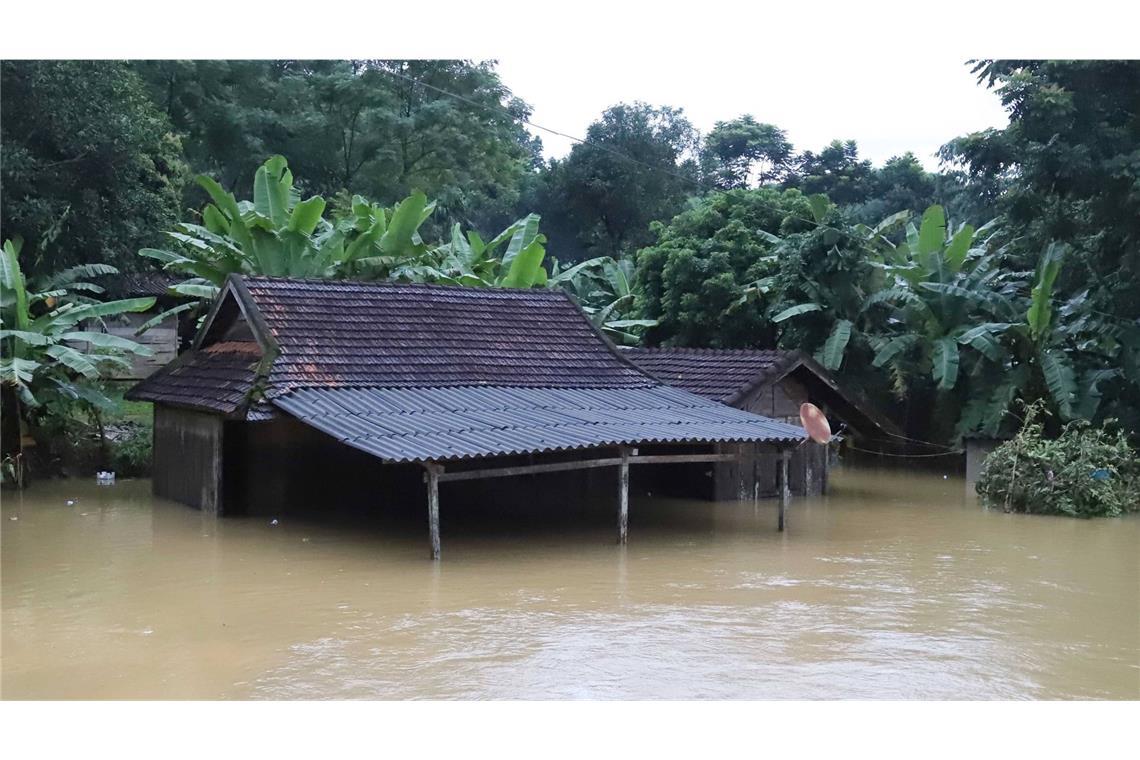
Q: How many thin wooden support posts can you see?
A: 3